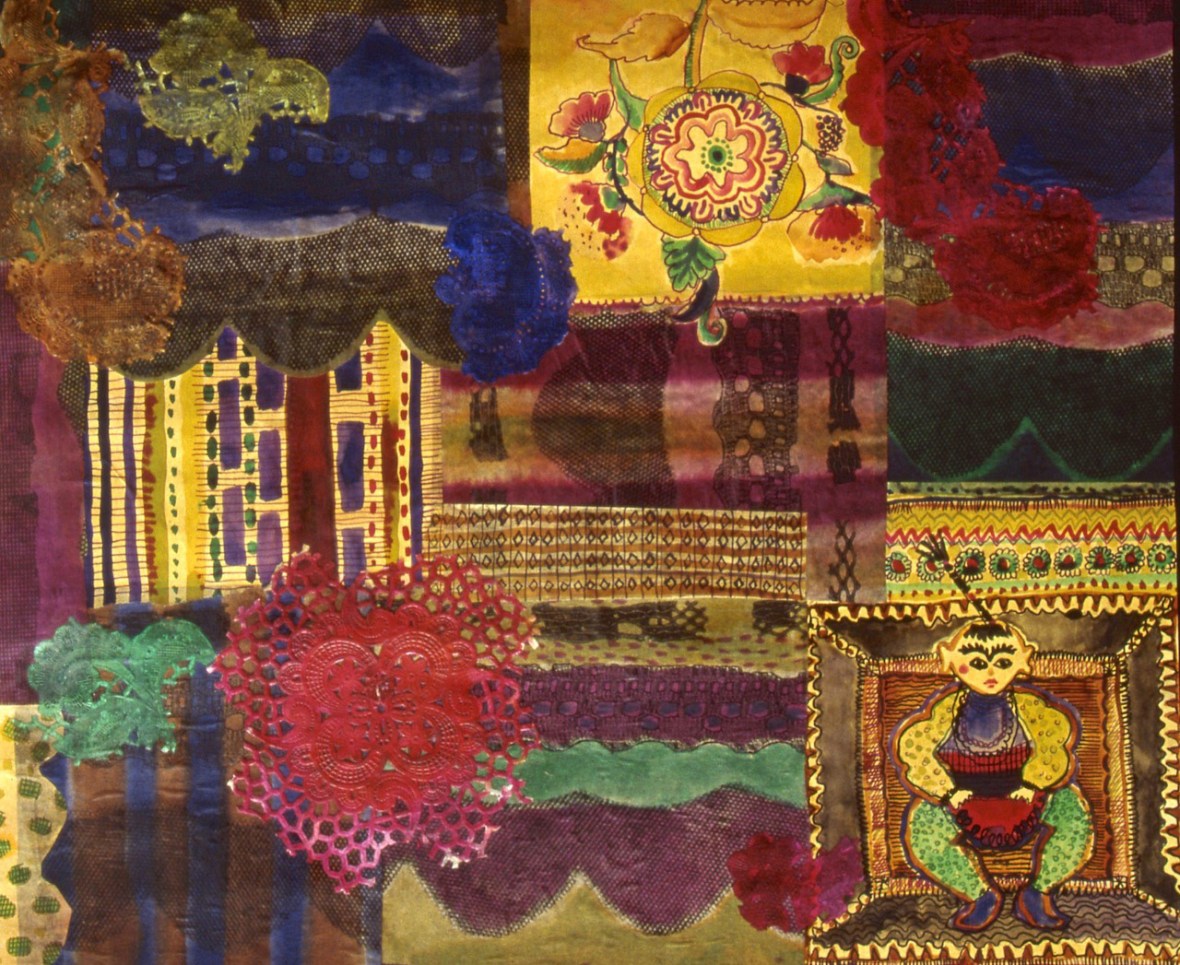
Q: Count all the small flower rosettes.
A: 9